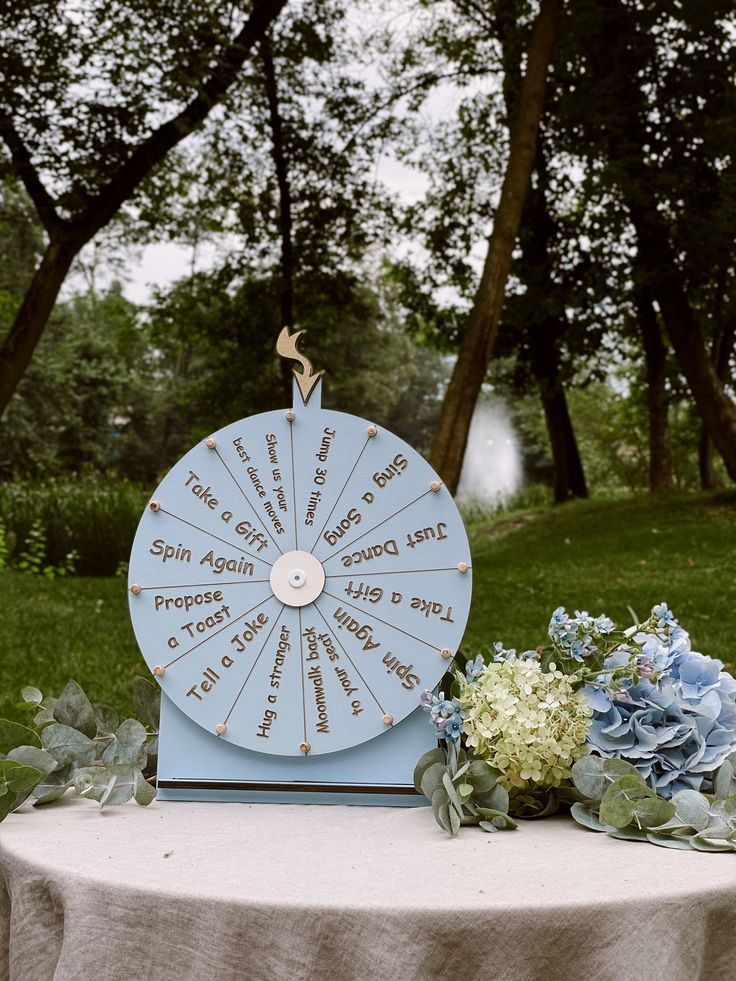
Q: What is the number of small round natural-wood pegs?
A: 12